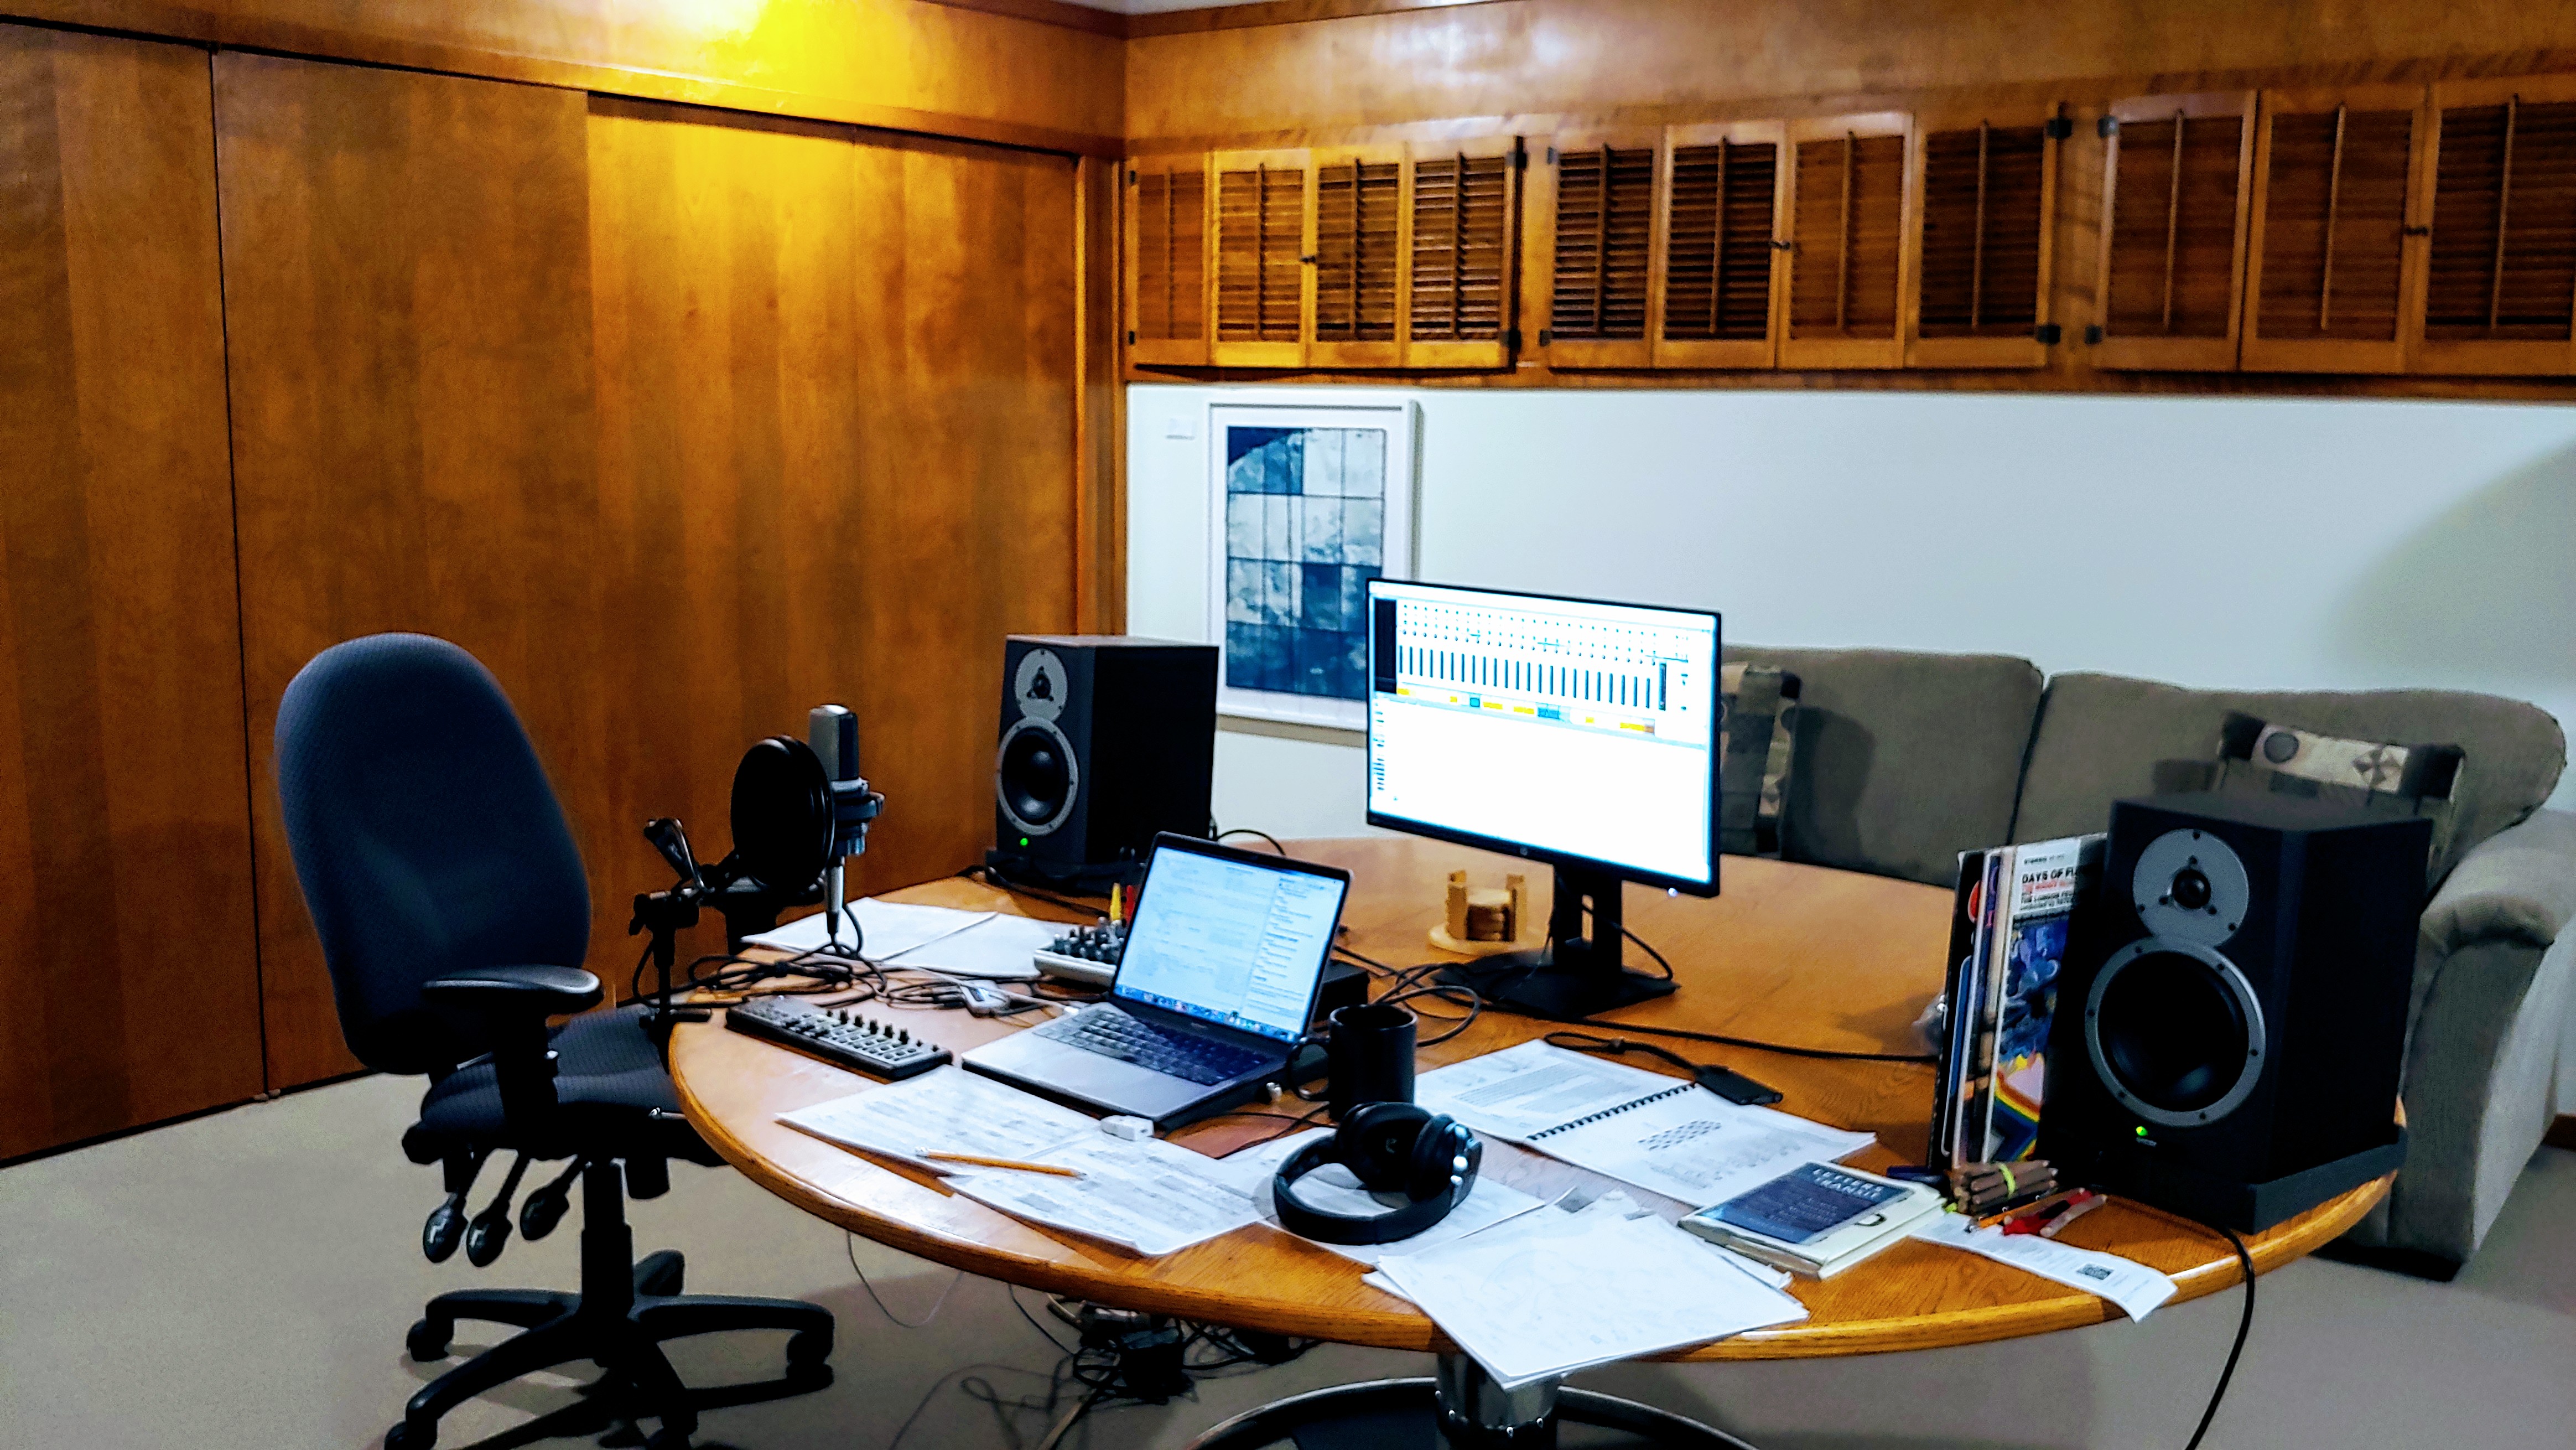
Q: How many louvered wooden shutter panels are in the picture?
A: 11